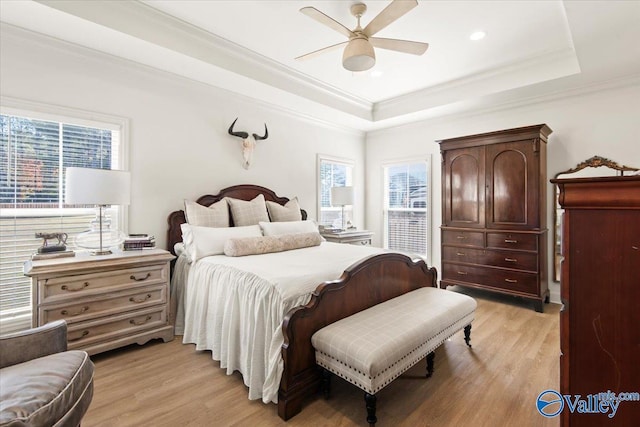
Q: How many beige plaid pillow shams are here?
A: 3